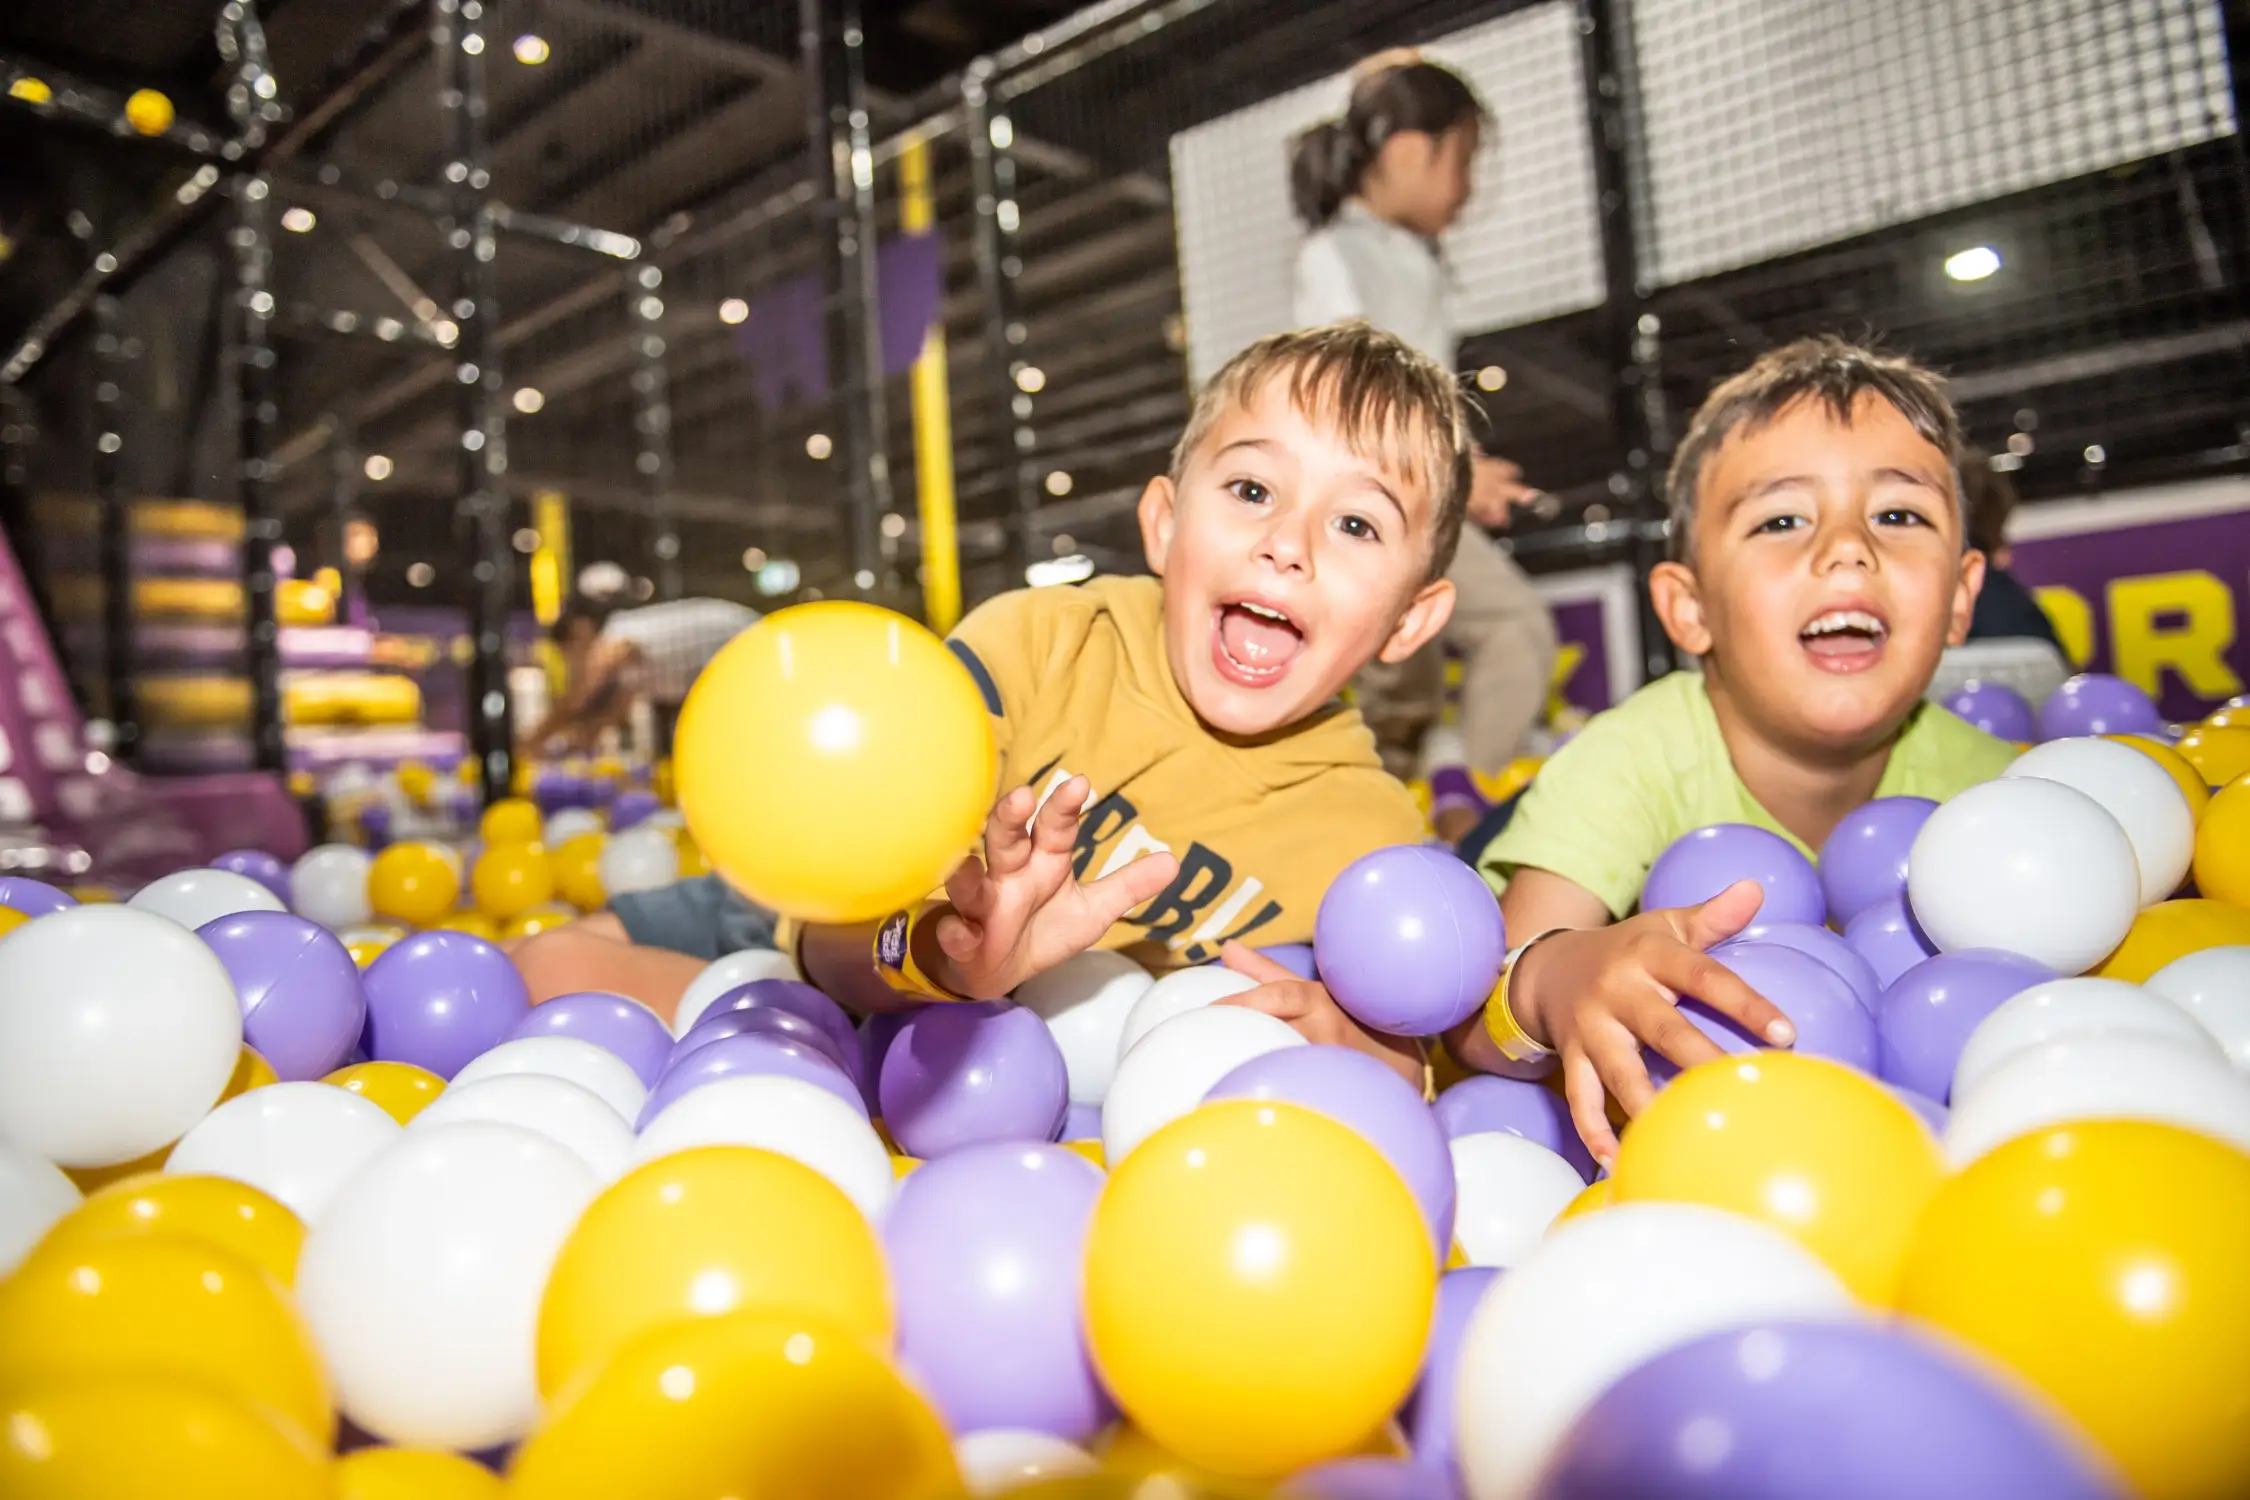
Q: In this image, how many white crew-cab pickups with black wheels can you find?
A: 0